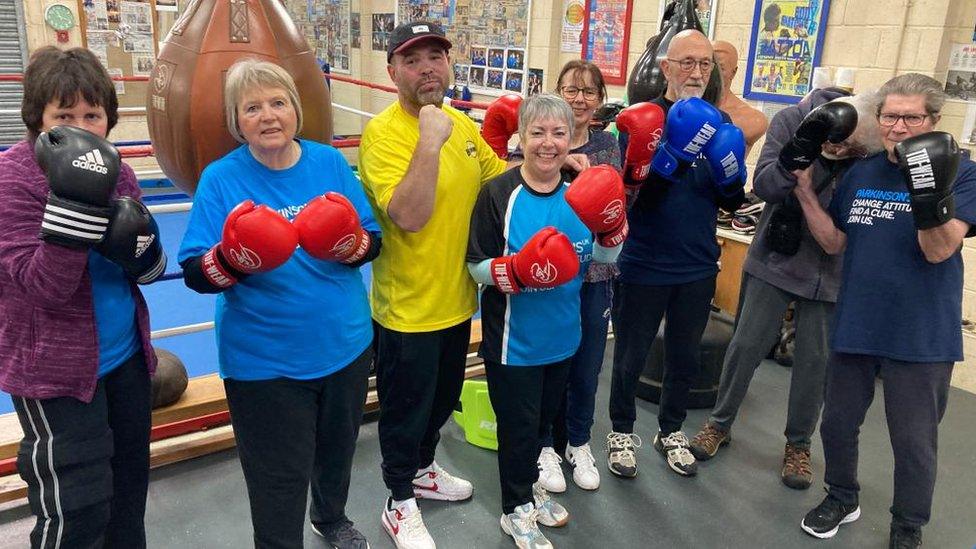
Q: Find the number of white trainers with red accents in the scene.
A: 2